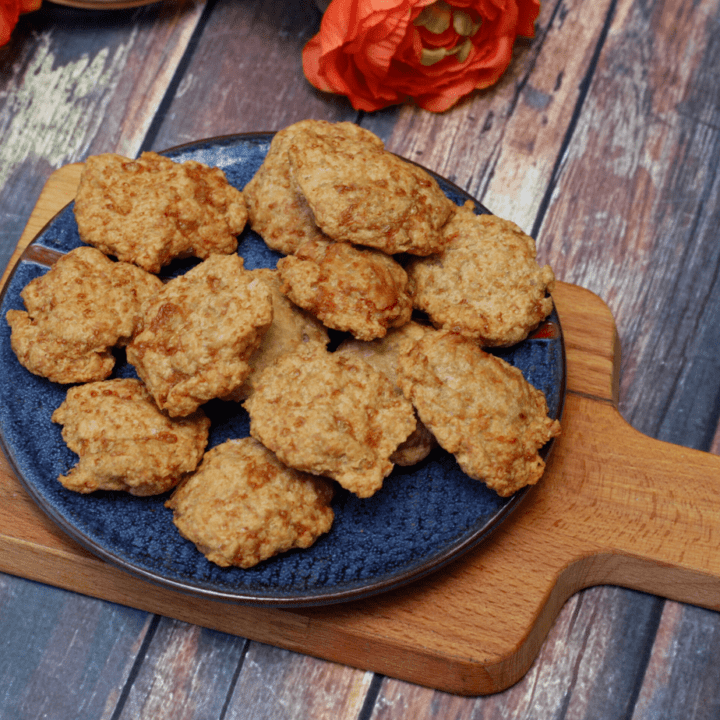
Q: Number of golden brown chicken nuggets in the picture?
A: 13